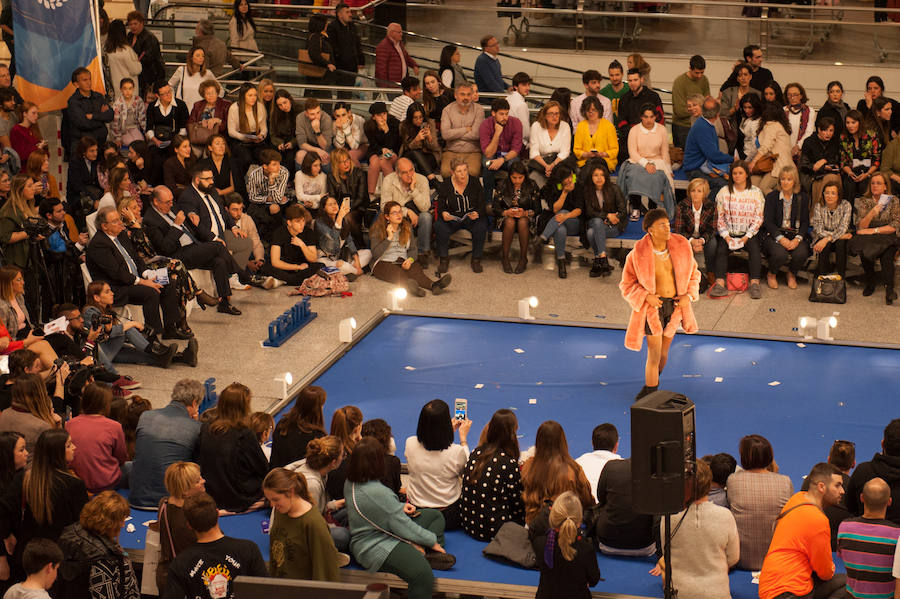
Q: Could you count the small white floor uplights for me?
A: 6